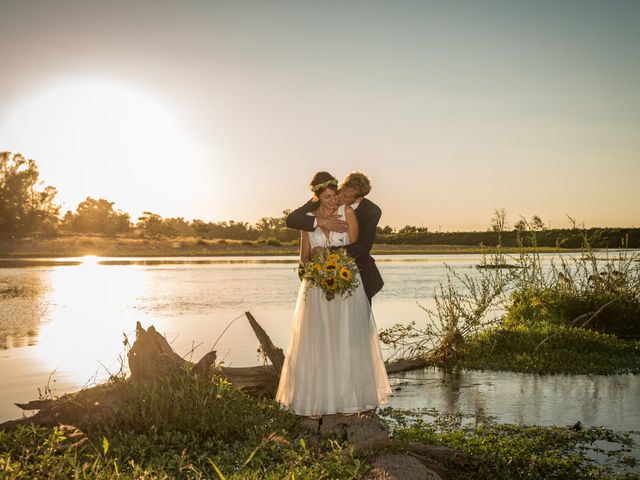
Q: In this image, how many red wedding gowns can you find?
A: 0